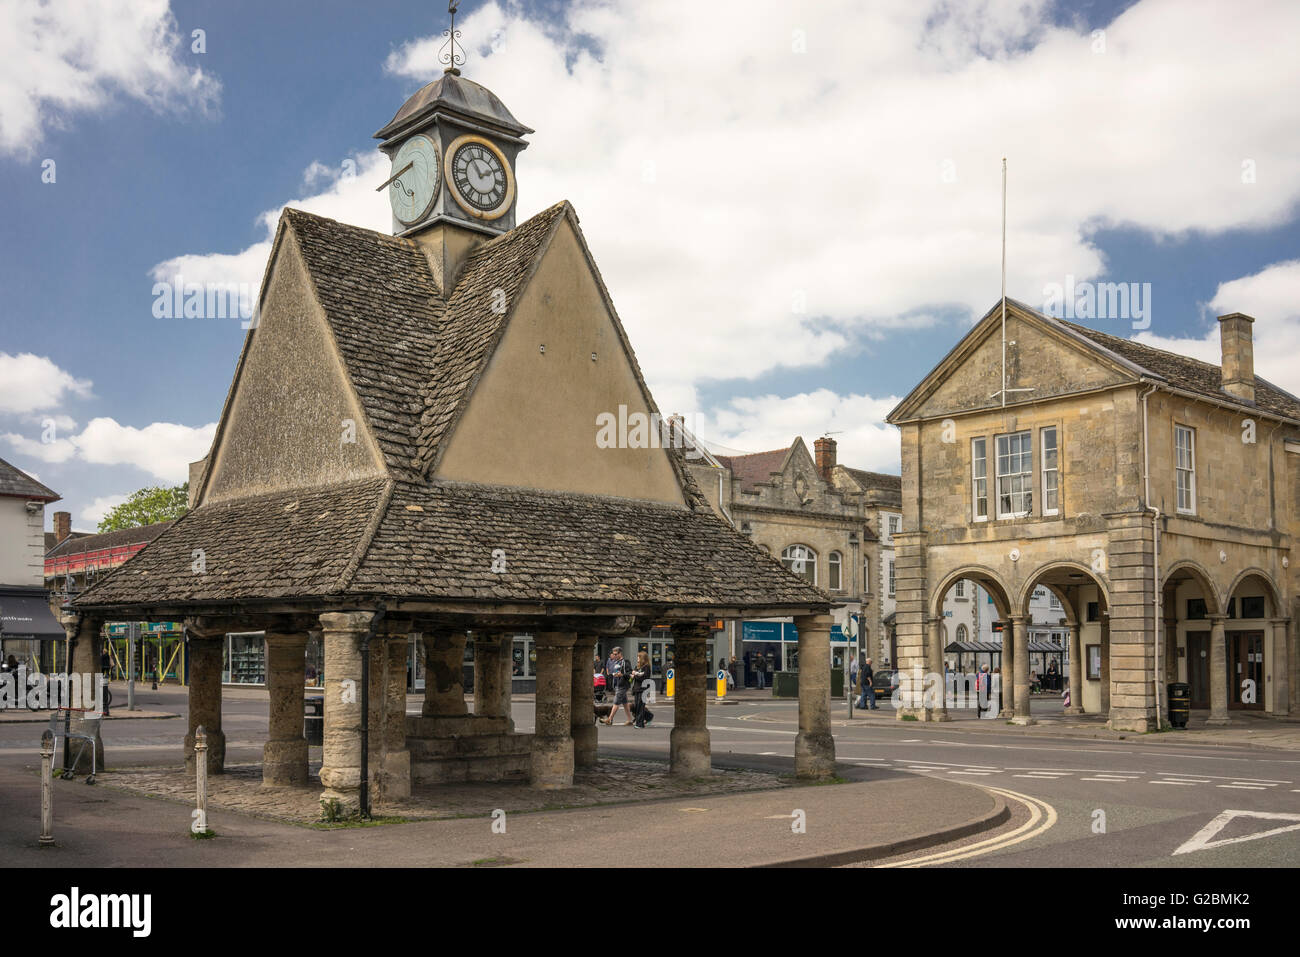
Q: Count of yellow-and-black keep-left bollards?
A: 2